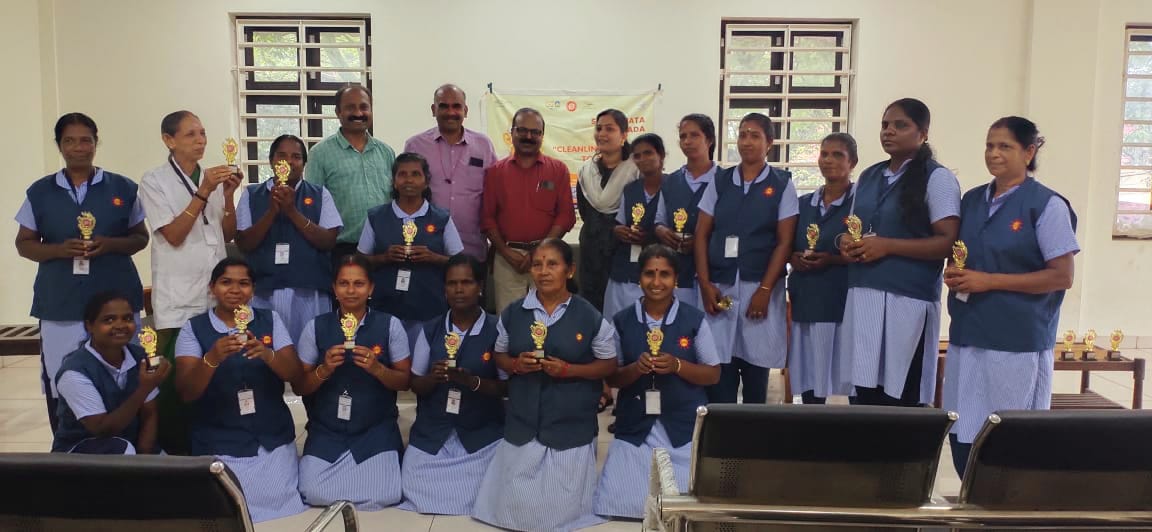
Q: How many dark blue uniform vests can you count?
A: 15